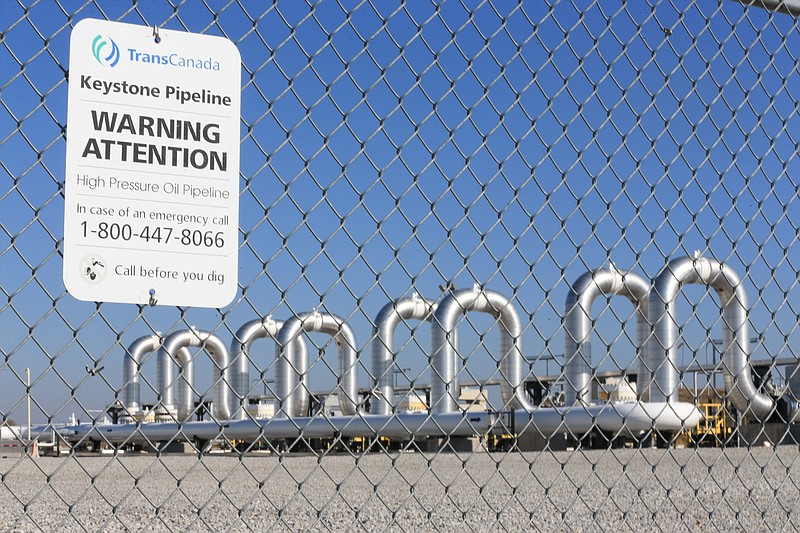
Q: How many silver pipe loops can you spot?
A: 8